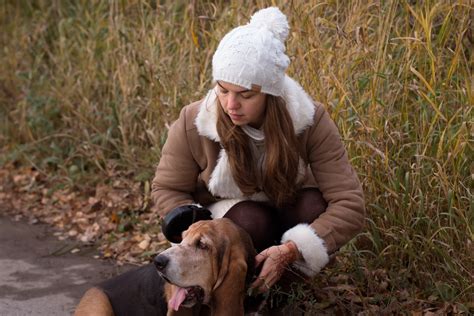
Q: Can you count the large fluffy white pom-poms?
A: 1